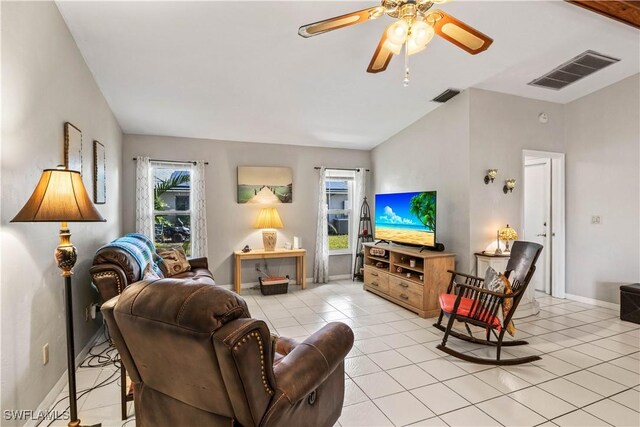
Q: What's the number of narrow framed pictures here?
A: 2